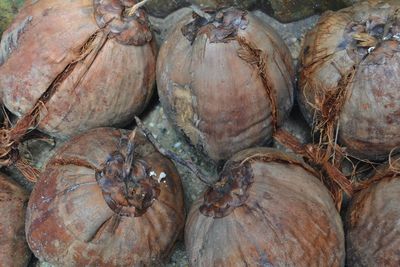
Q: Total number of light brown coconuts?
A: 7